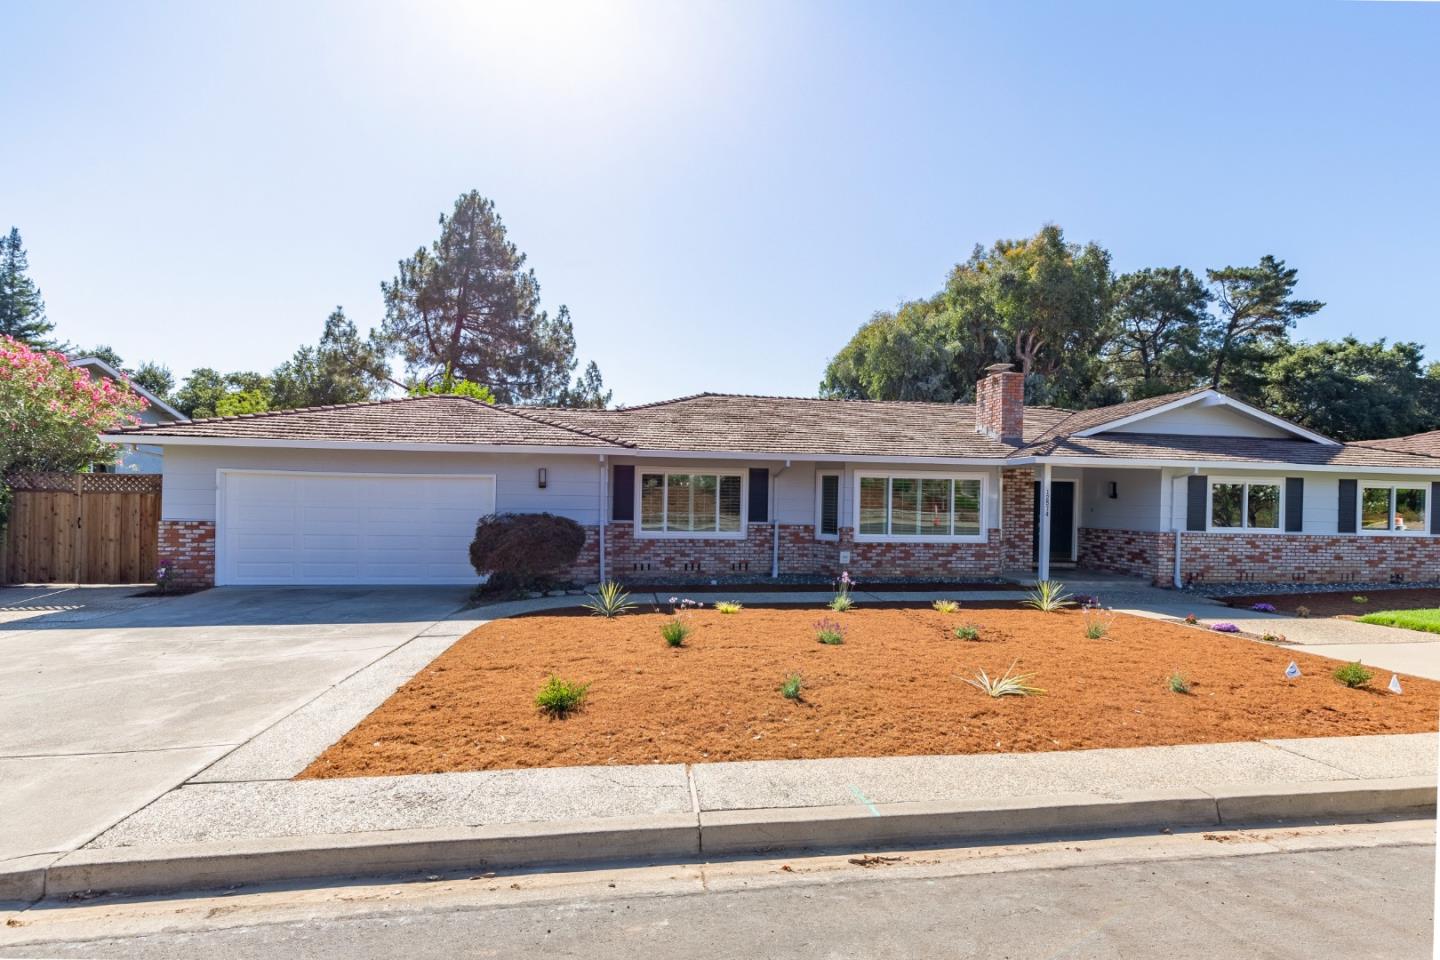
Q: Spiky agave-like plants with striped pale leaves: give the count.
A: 3